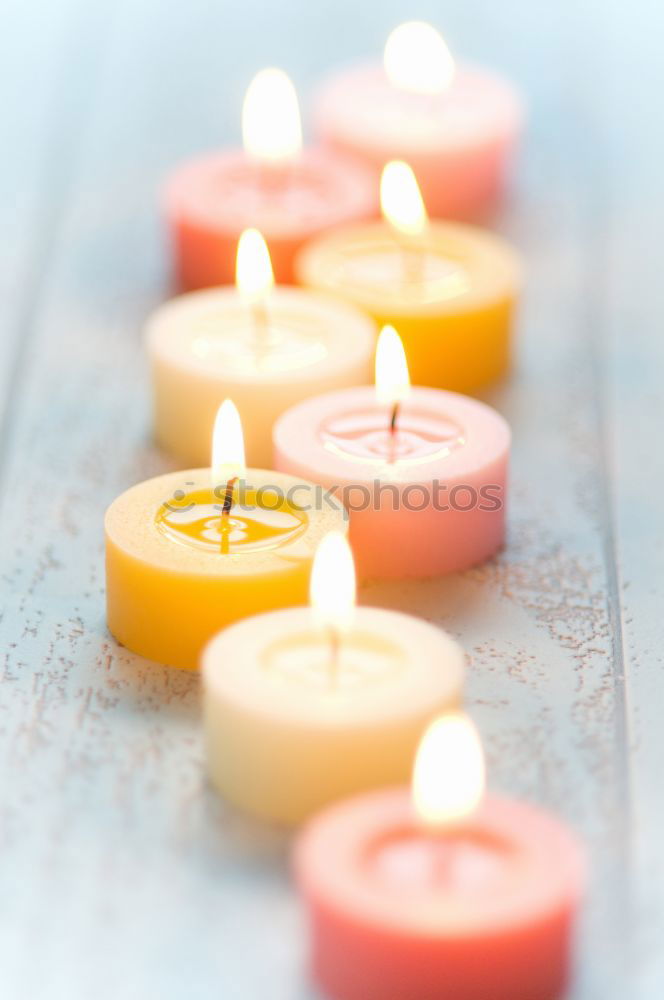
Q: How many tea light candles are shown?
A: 8